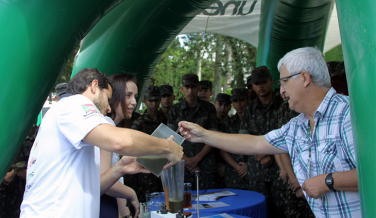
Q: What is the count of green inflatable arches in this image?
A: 4